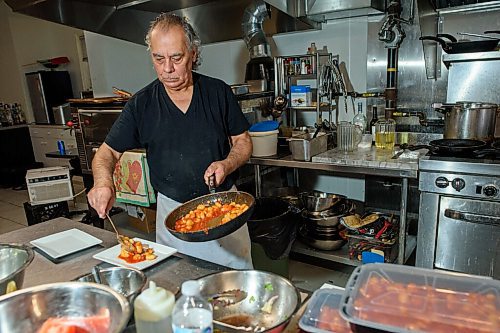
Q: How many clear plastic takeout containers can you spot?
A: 2